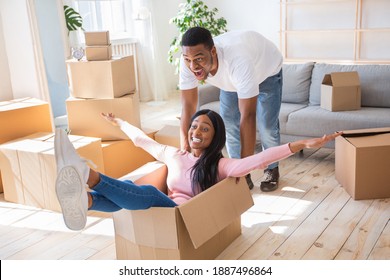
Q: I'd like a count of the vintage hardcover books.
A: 0